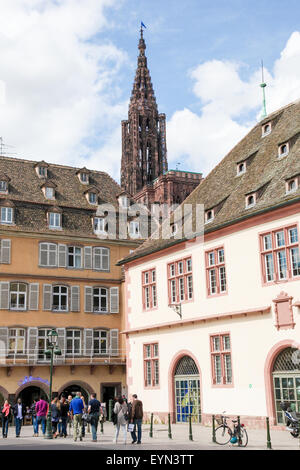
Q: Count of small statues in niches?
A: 0